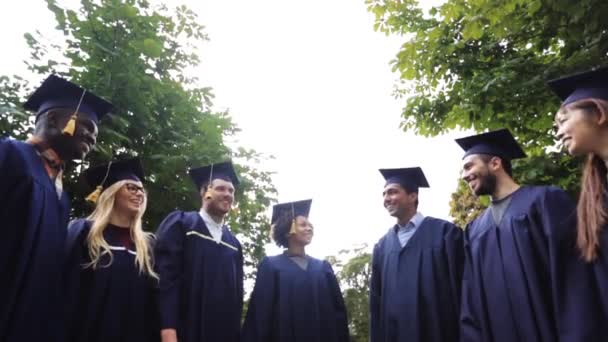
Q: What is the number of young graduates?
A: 7